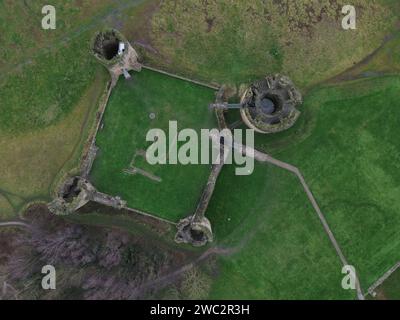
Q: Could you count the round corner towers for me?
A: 4